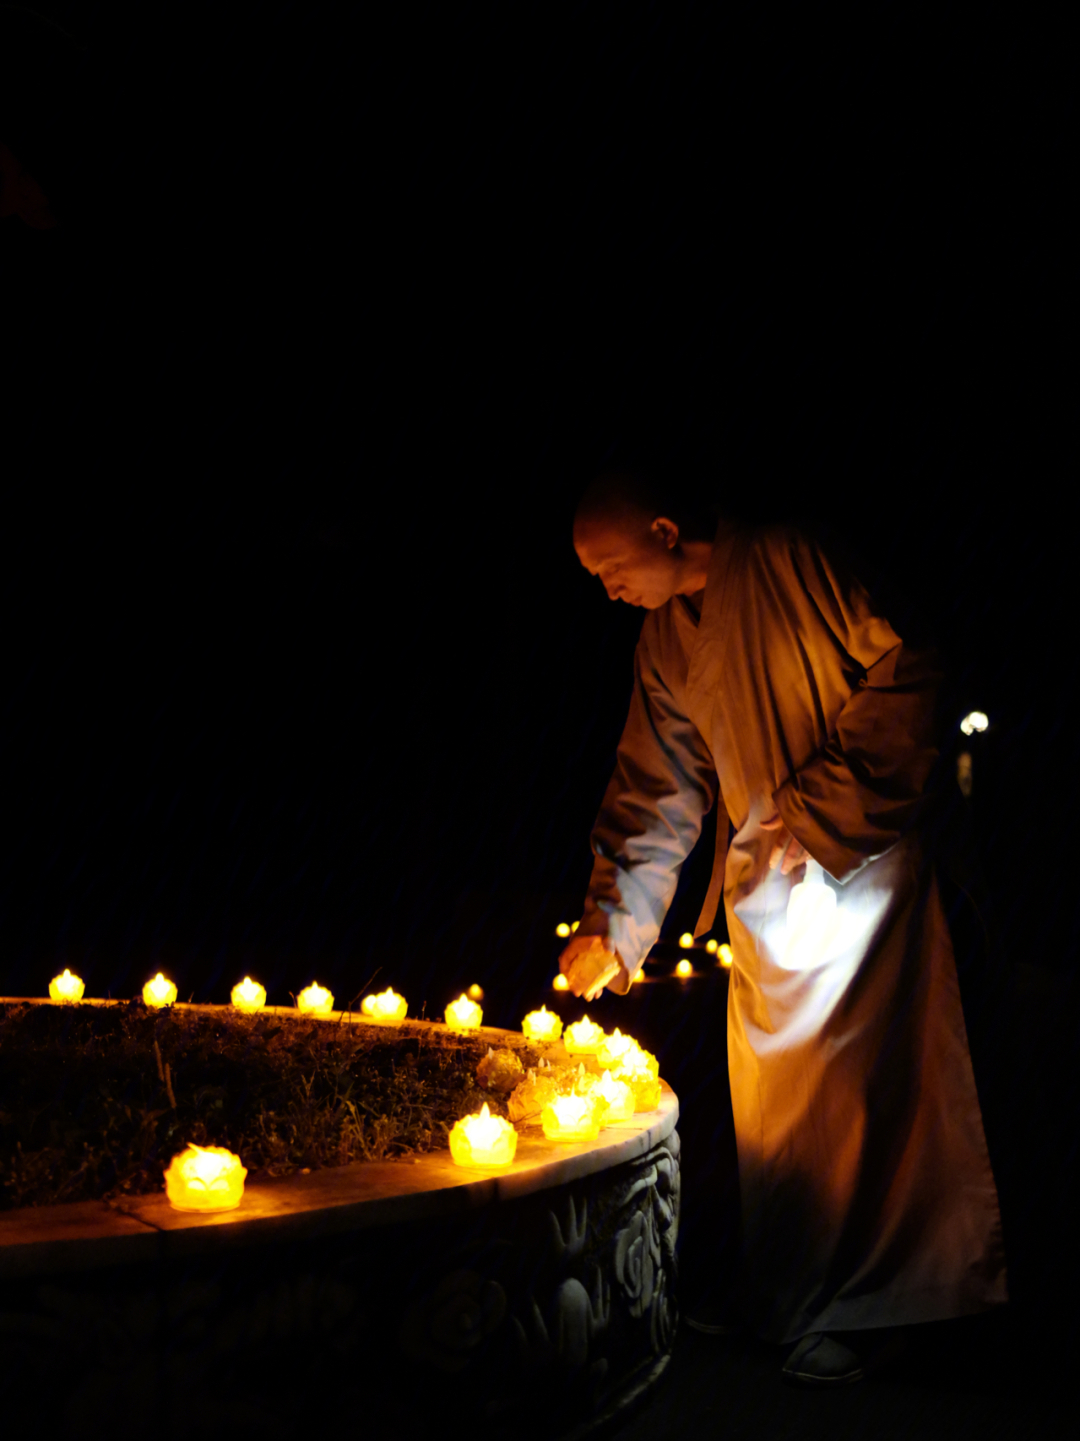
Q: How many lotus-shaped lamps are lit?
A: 14